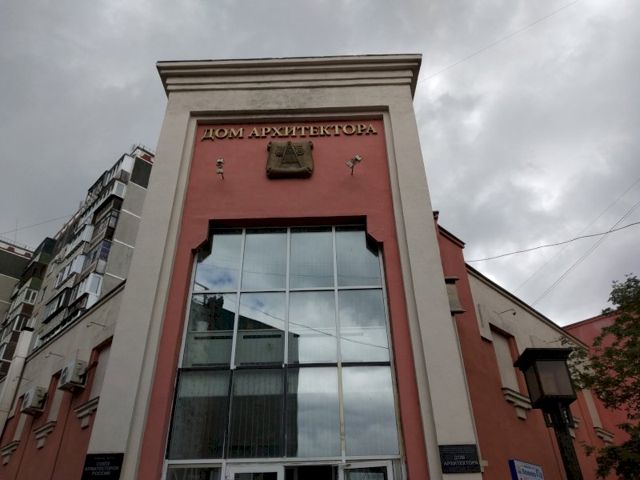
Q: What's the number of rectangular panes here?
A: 12